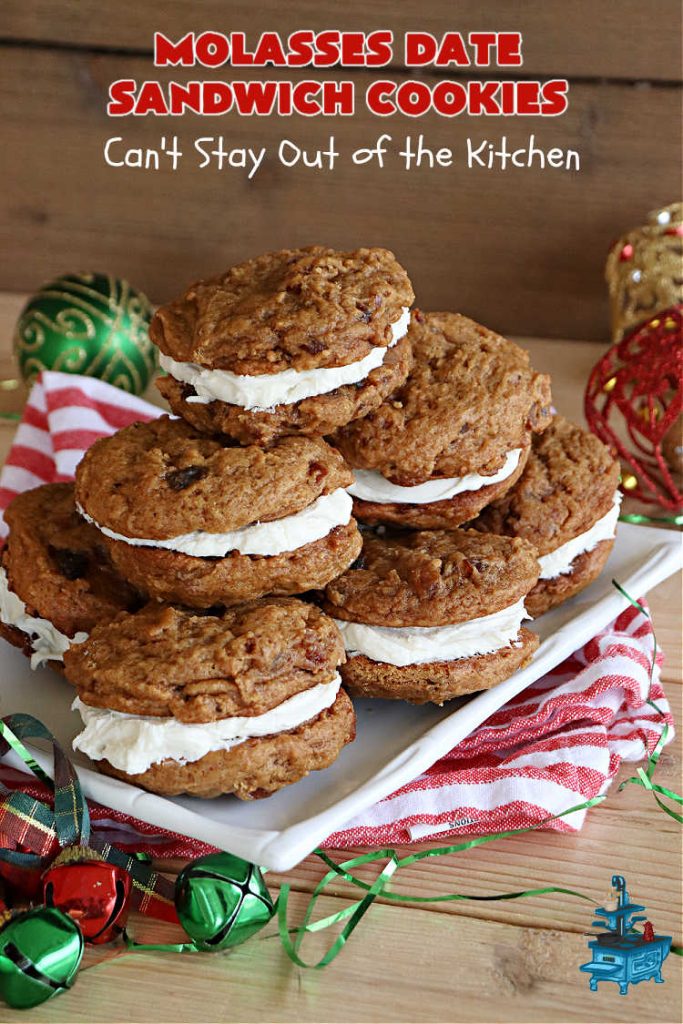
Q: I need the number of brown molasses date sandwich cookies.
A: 7